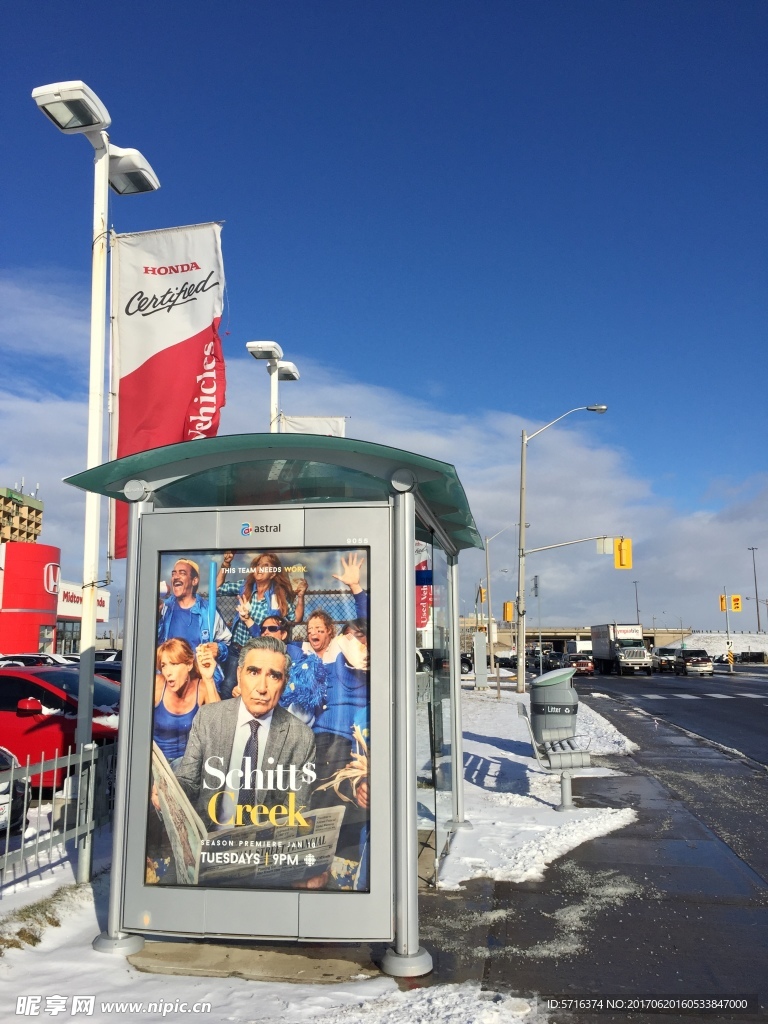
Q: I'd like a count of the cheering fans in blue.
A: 6